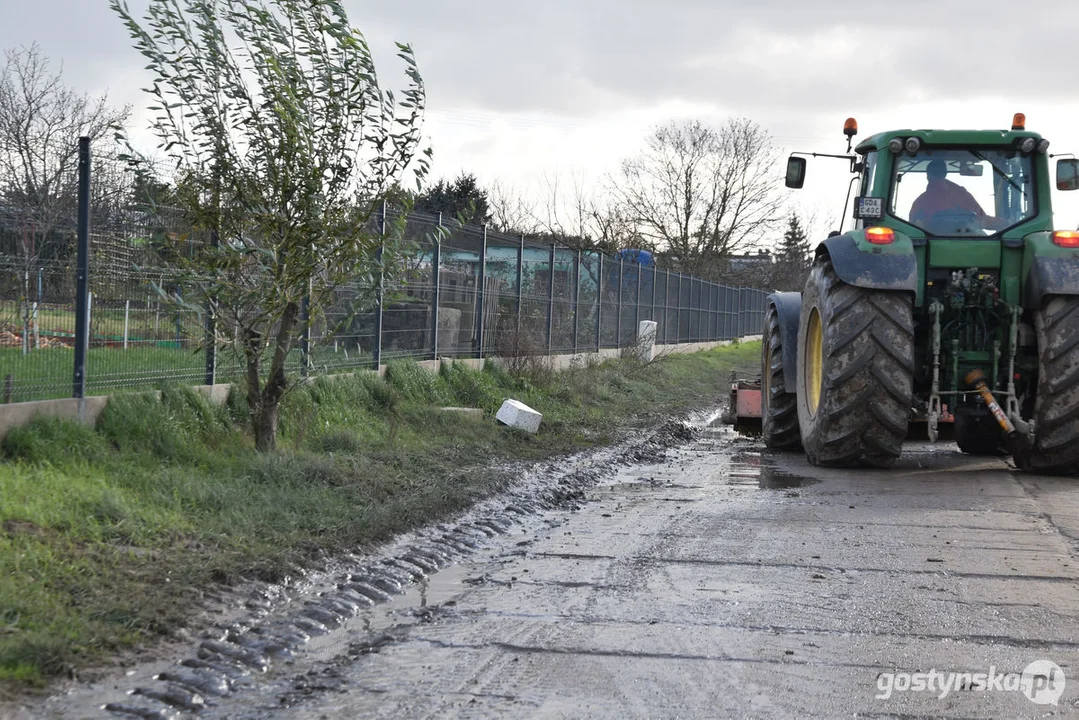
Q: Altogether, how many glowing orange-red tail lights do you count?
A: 2